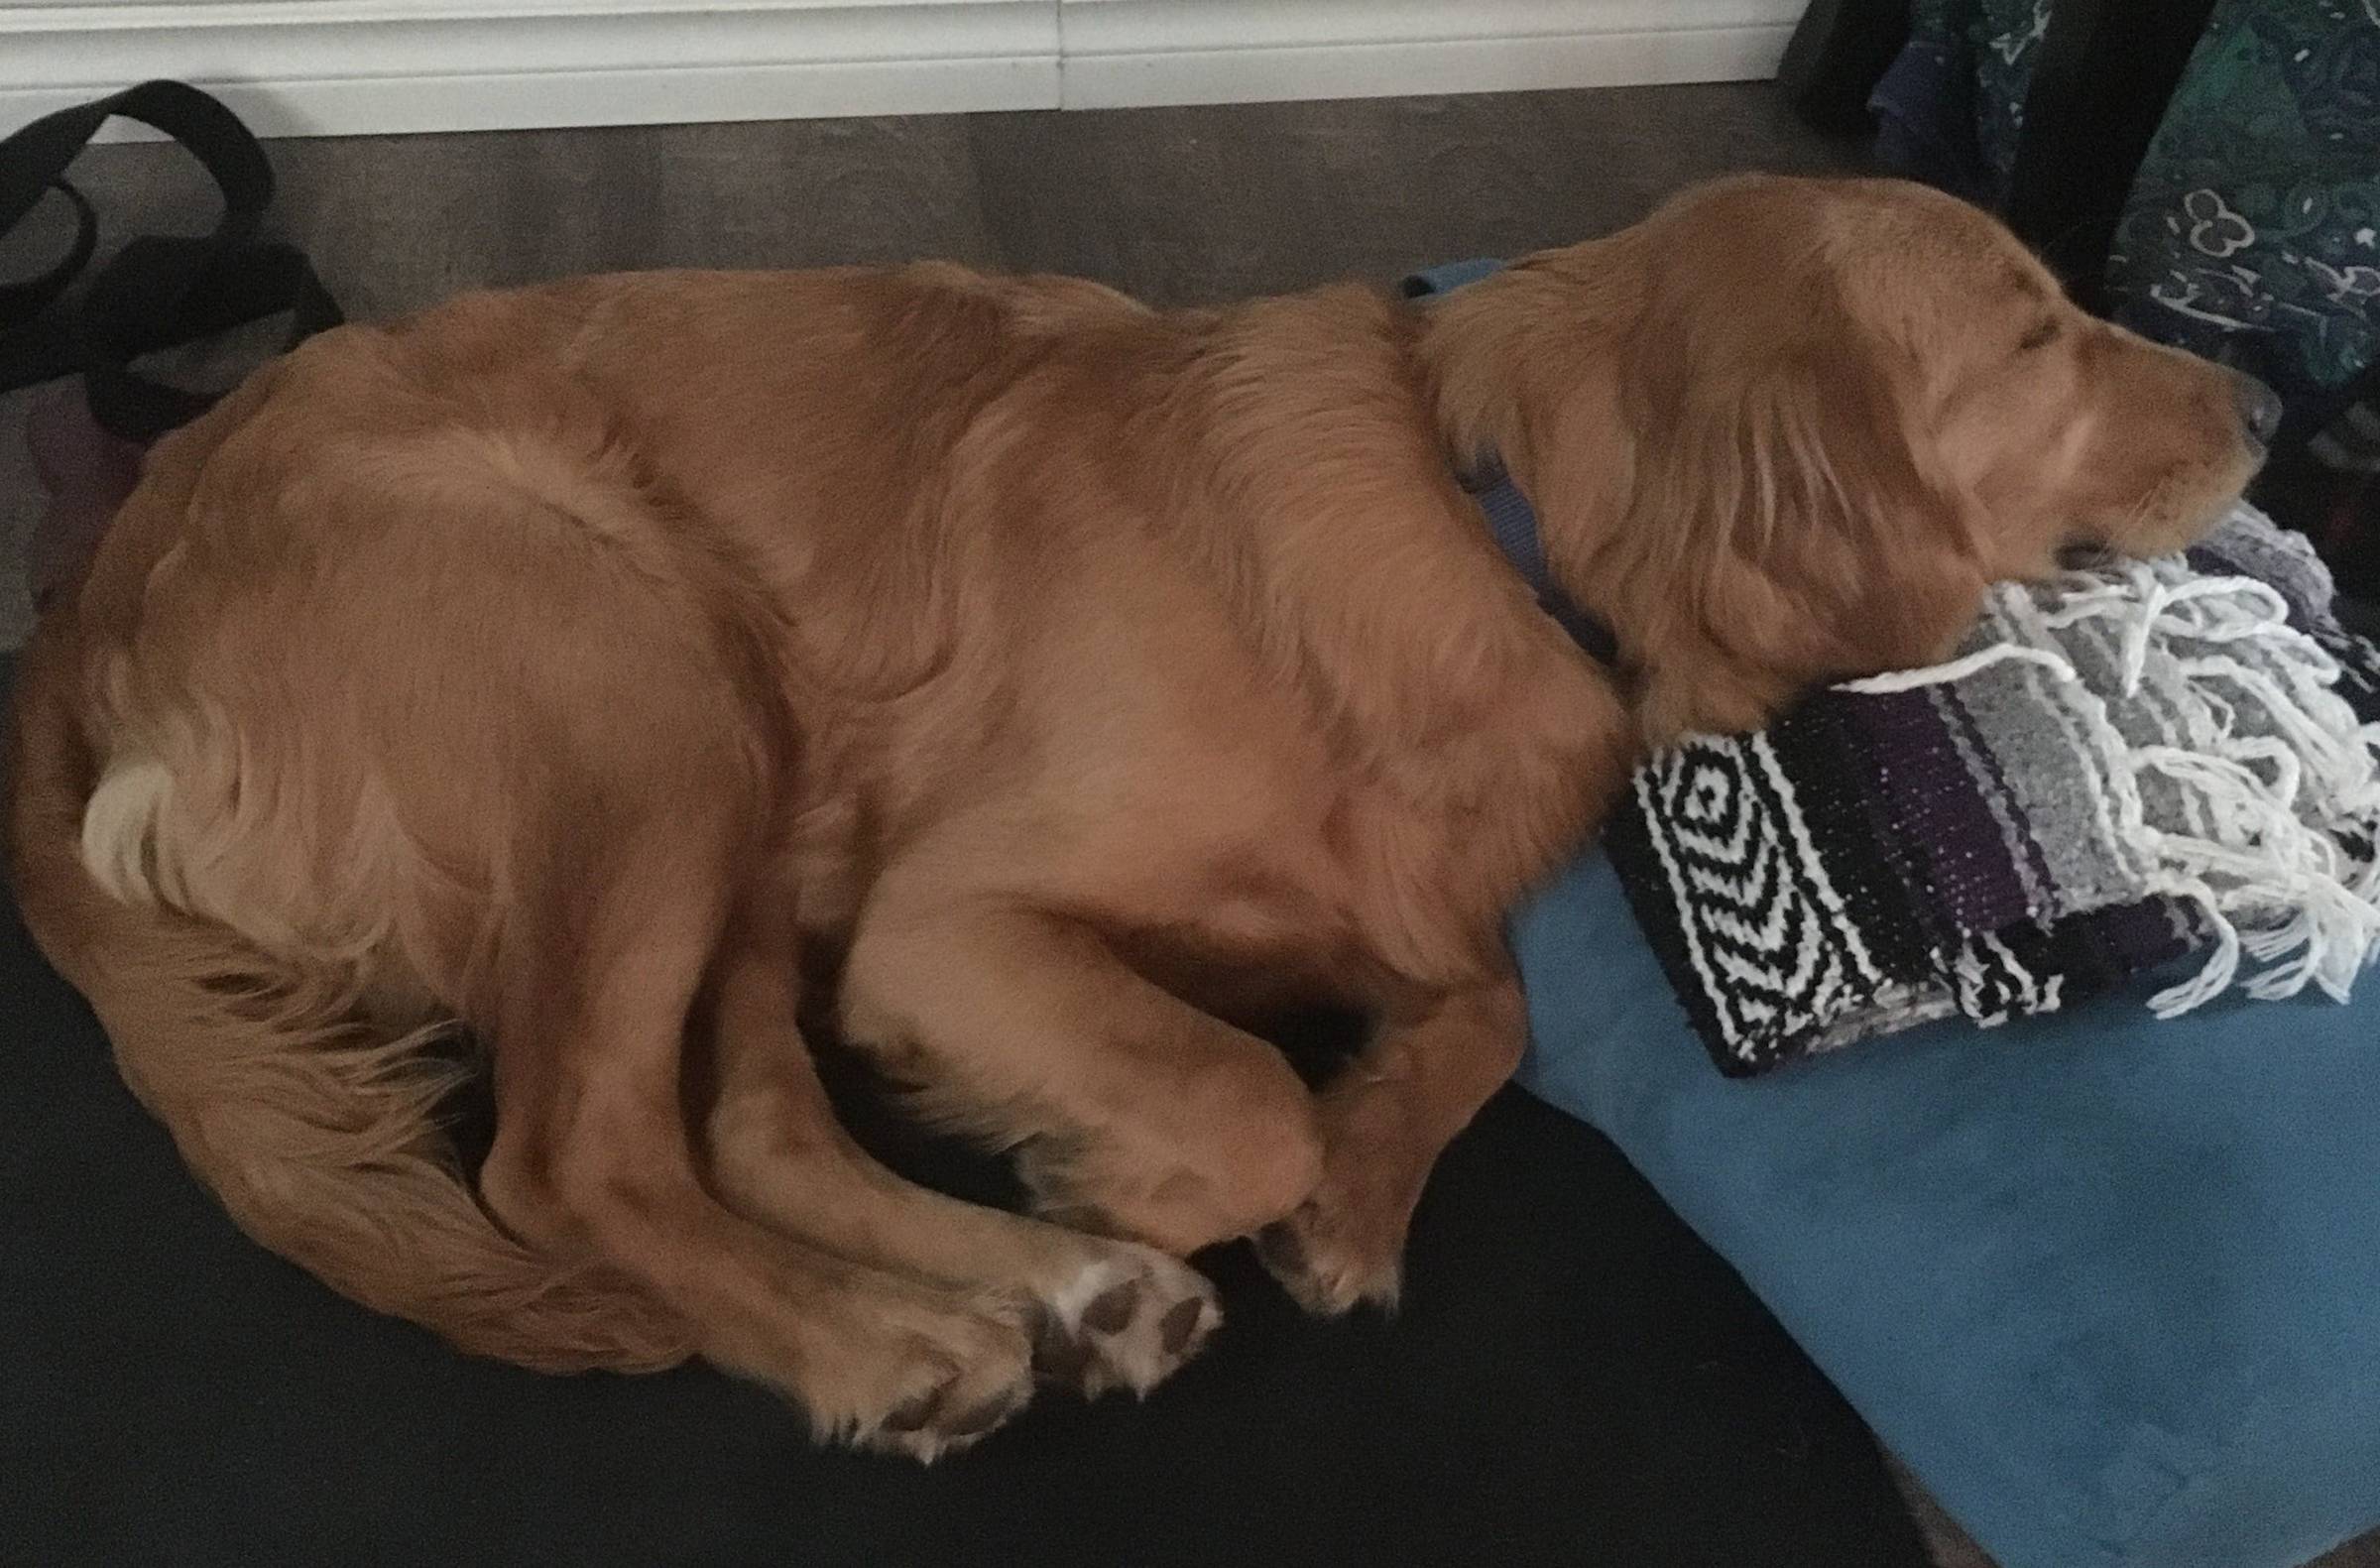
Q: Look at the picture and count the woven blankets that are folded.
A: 1